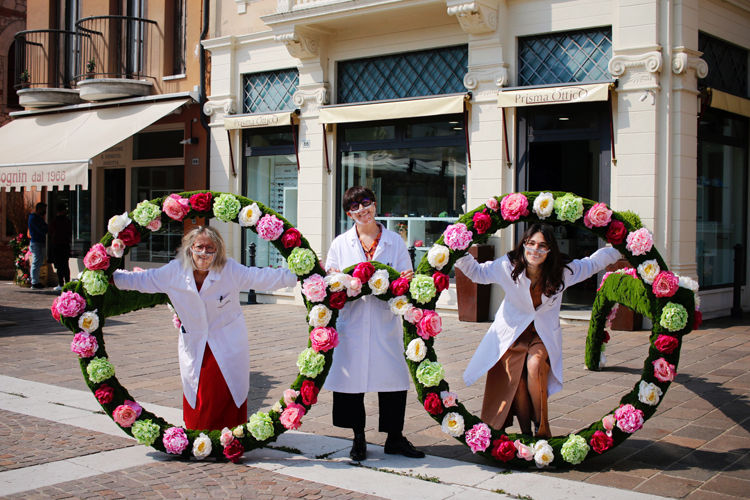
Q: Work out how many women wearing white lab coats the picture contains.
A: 3